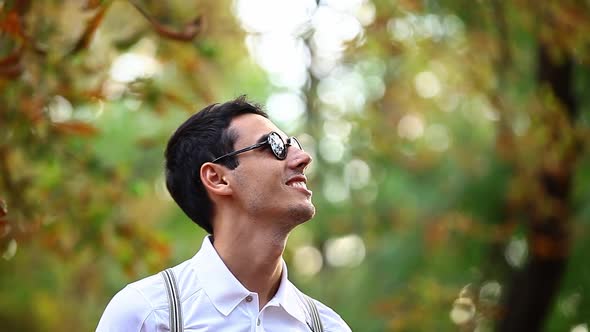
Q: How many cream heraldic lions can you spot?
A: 0